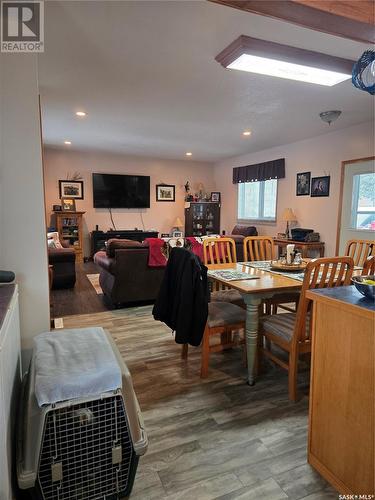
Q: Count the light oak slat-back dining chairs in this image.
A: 6